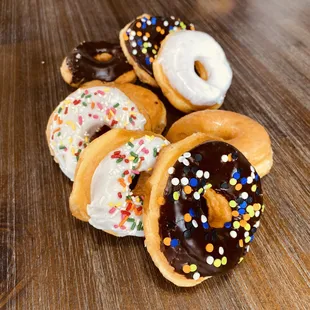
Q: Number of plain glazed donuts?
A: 1